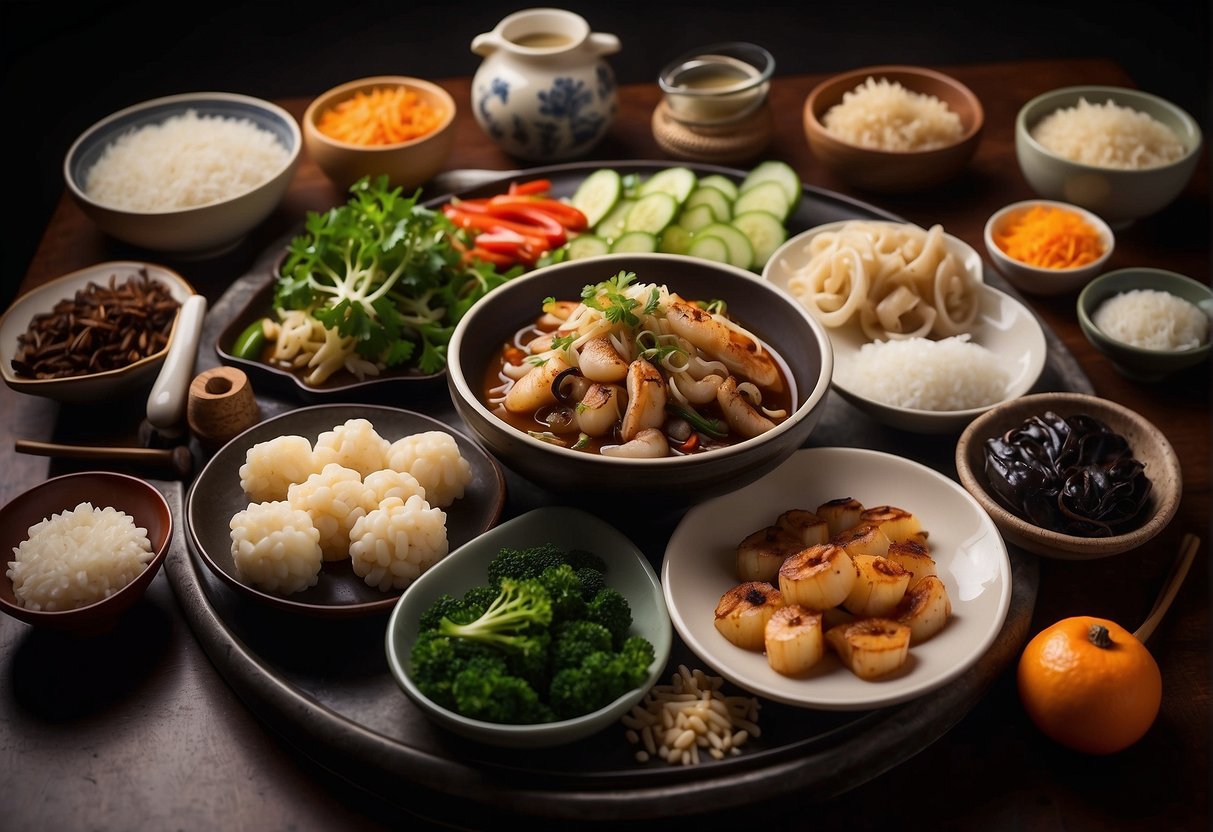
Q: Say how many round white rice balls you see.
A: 7